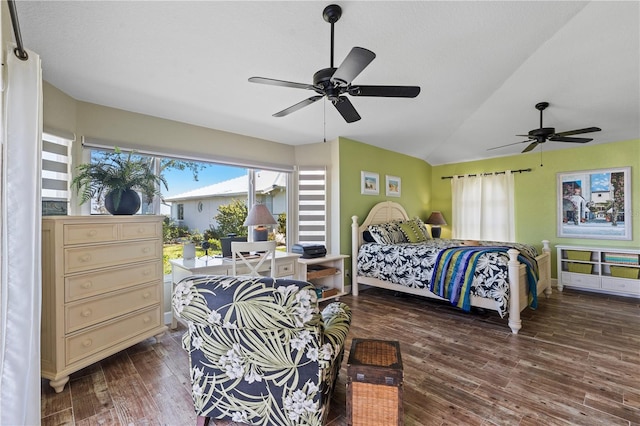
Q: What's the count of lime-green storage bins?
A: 3